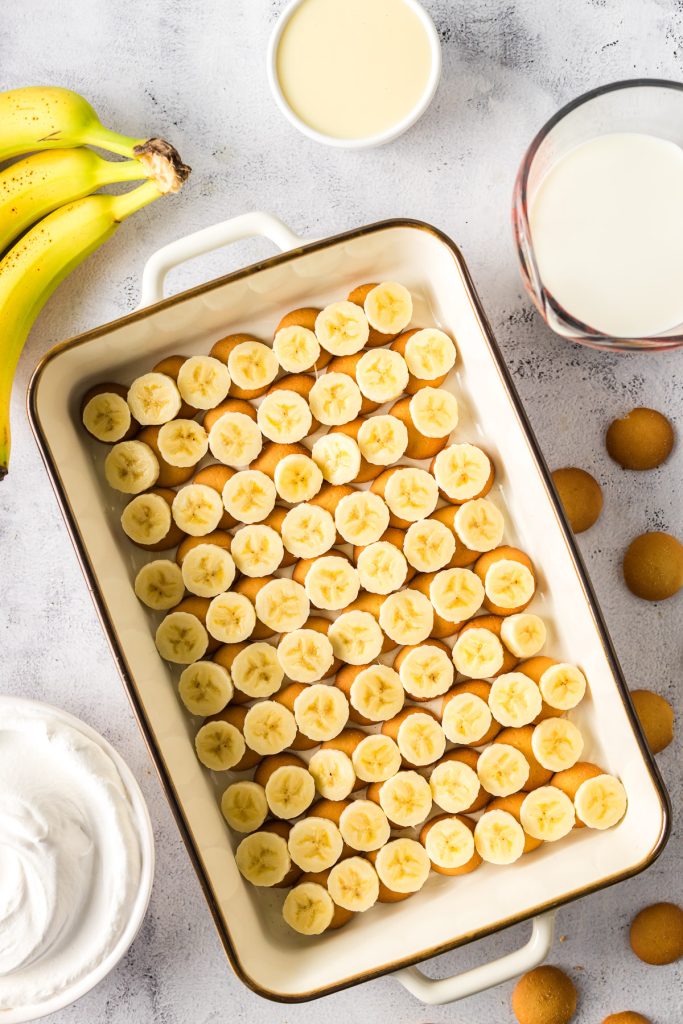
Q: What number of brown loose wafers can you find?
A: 7